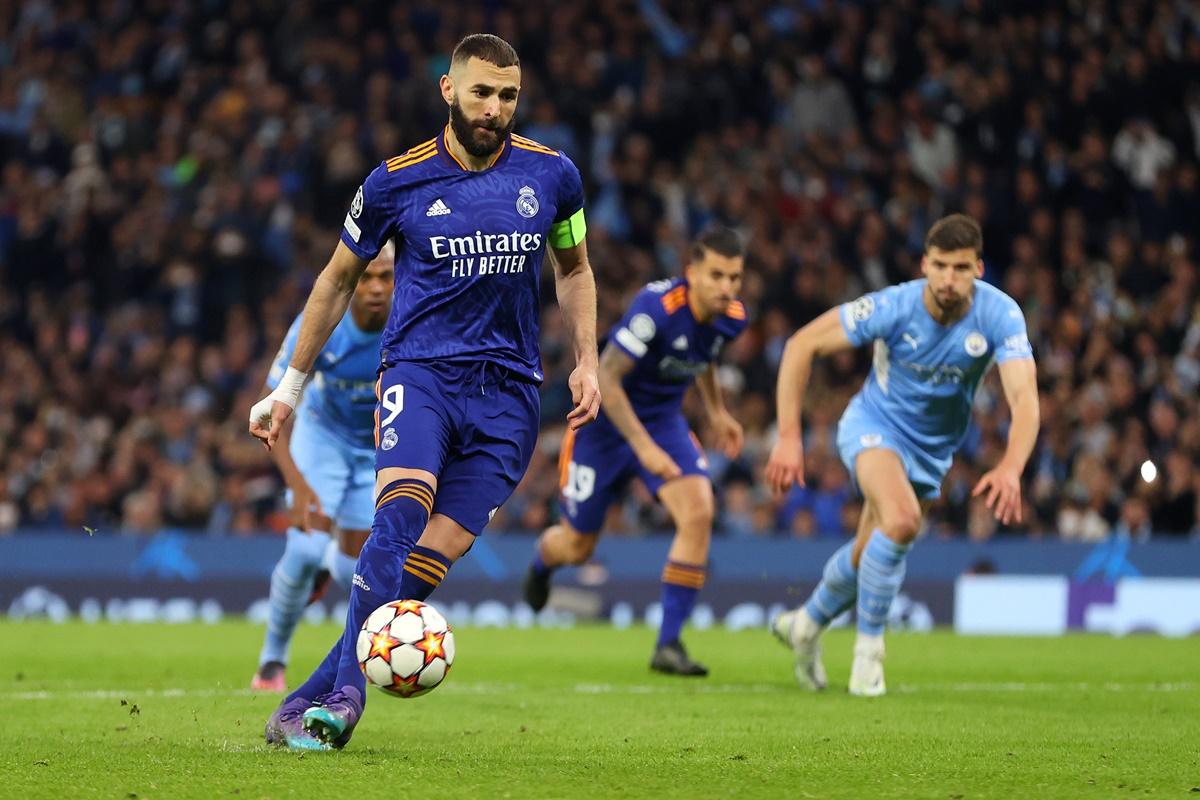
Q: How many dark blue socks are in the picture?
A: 4